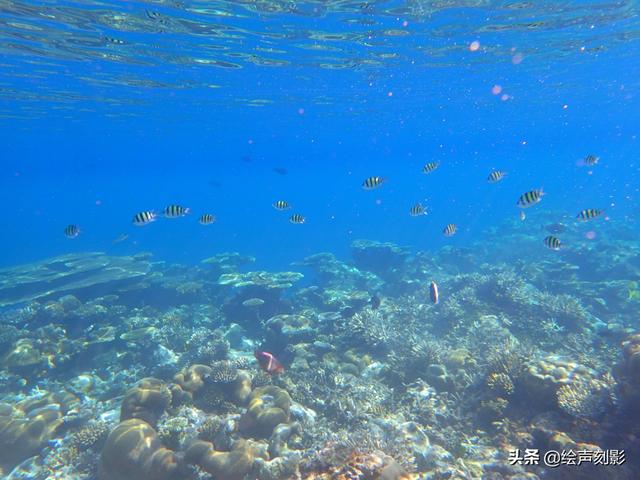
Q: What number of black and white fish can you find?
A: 15